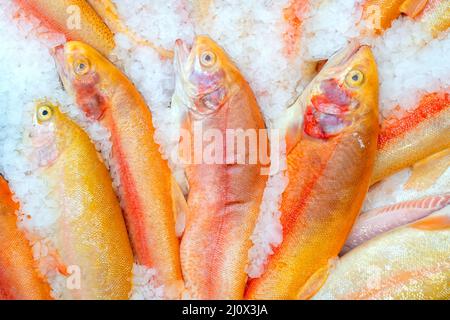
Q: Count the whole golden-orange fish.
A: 4